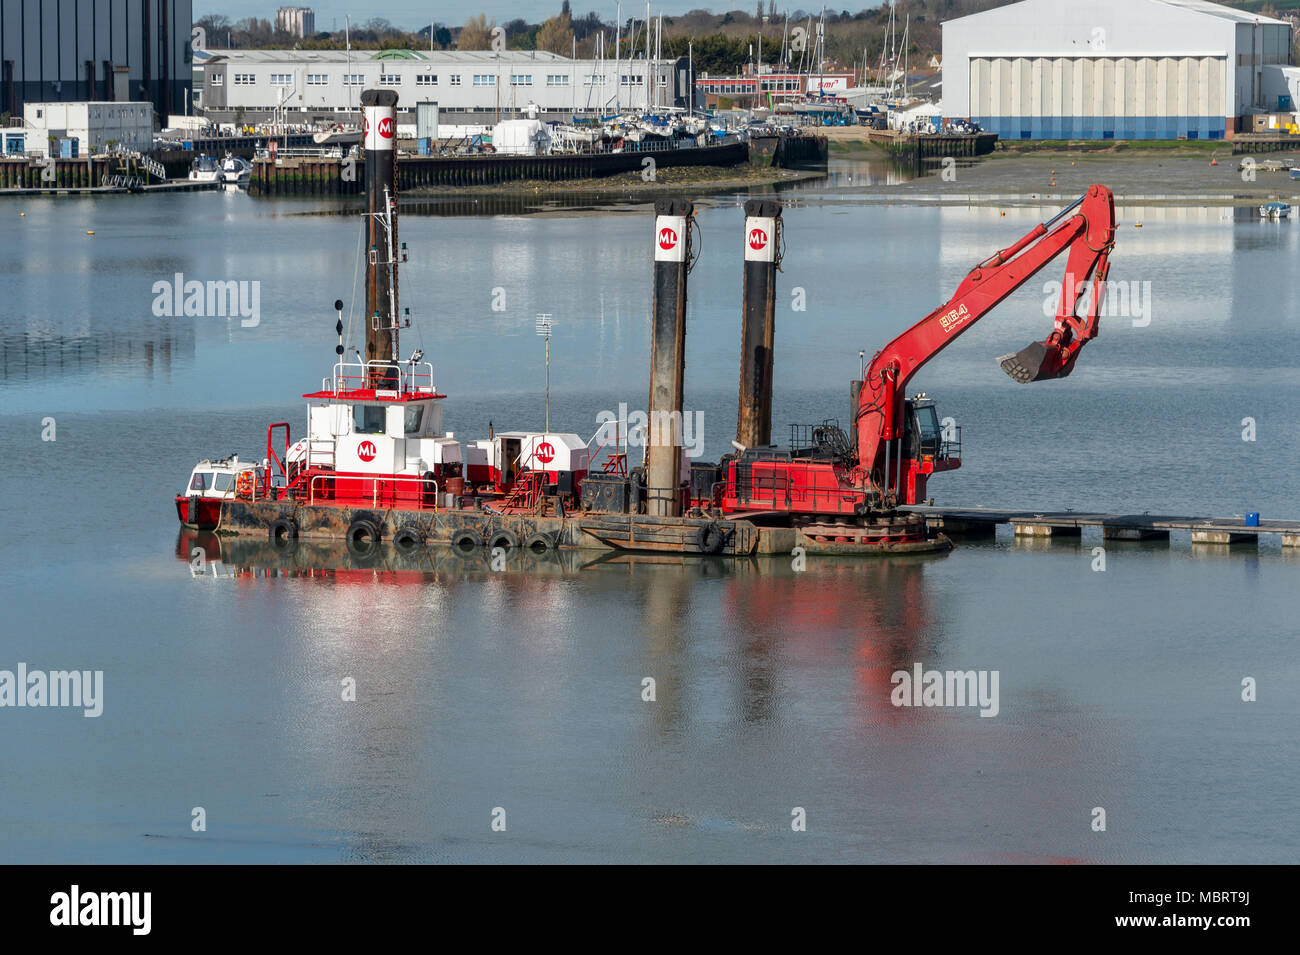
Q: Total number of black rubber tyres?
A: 7